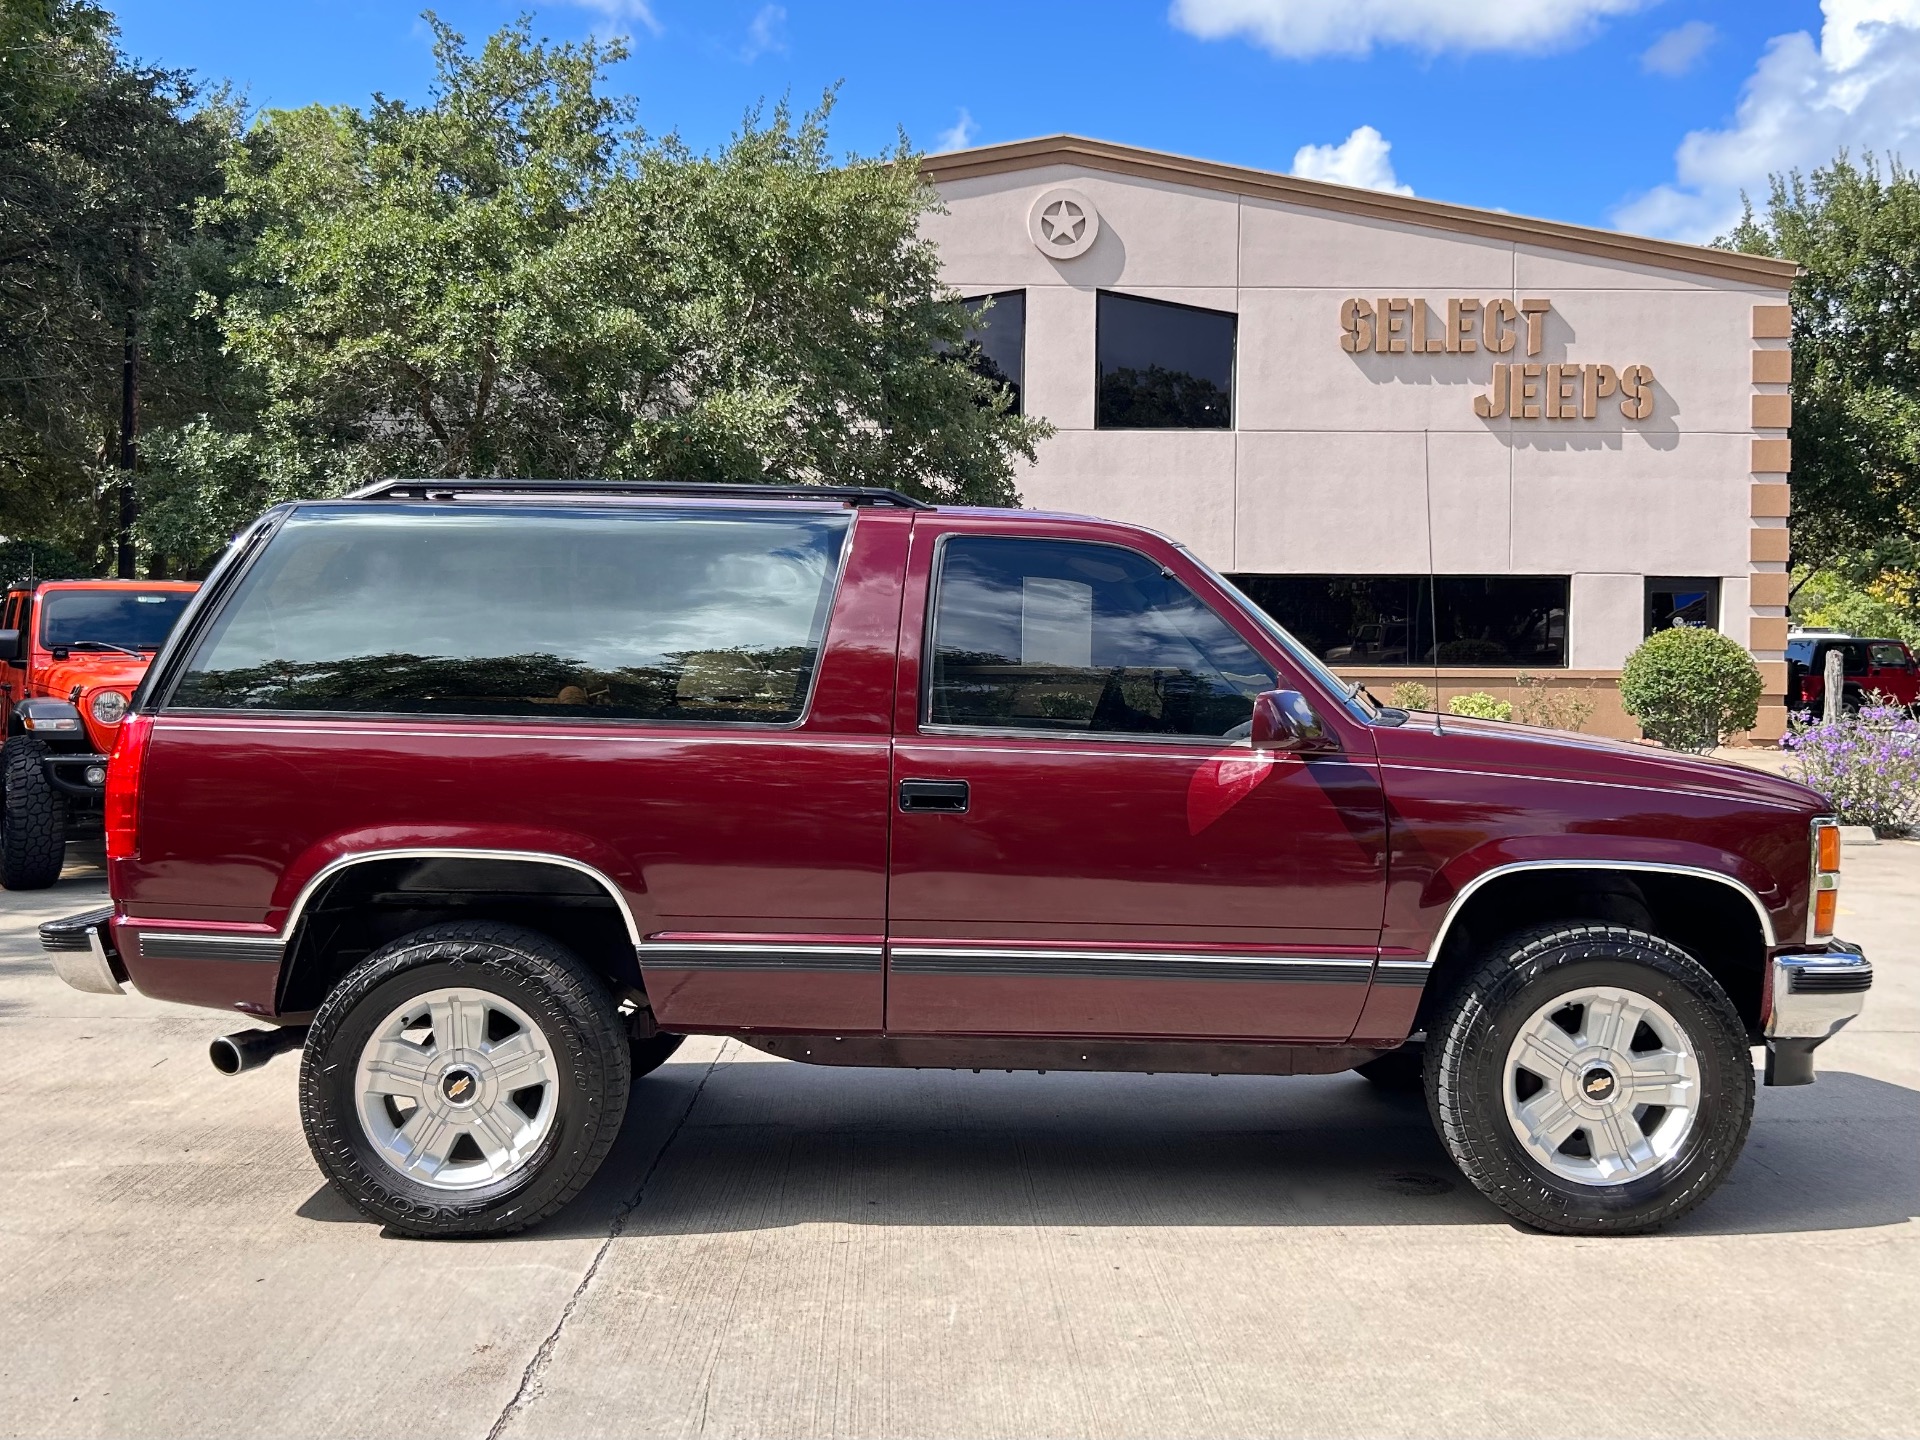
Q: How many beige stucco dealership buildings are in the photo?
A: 1